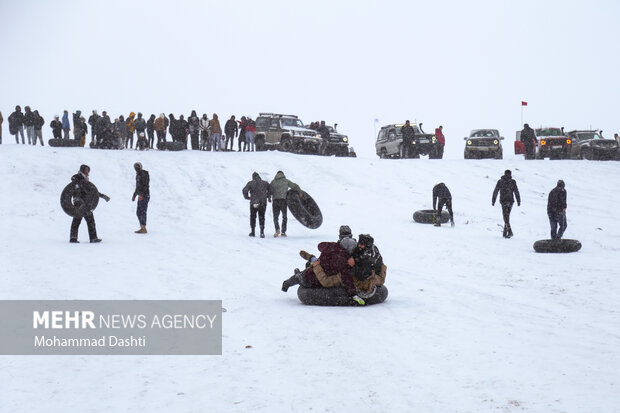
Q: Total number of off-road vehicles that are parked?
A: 6